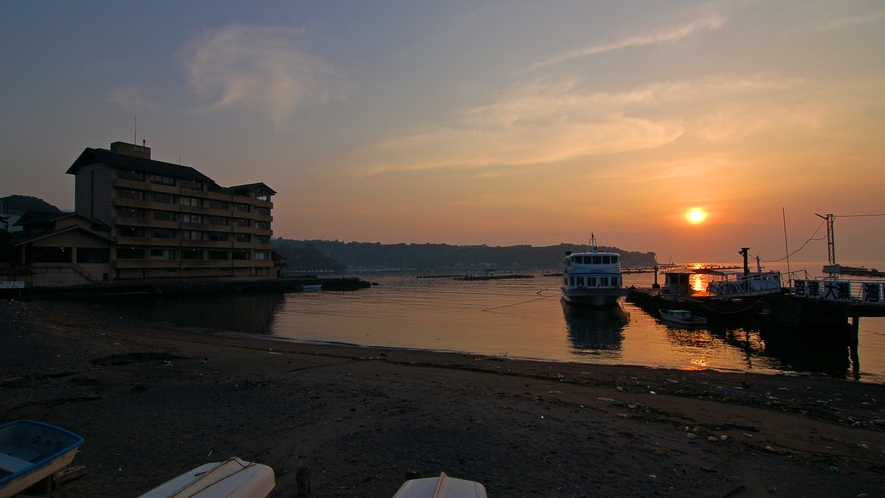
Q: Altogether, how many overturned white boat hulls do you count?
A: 2